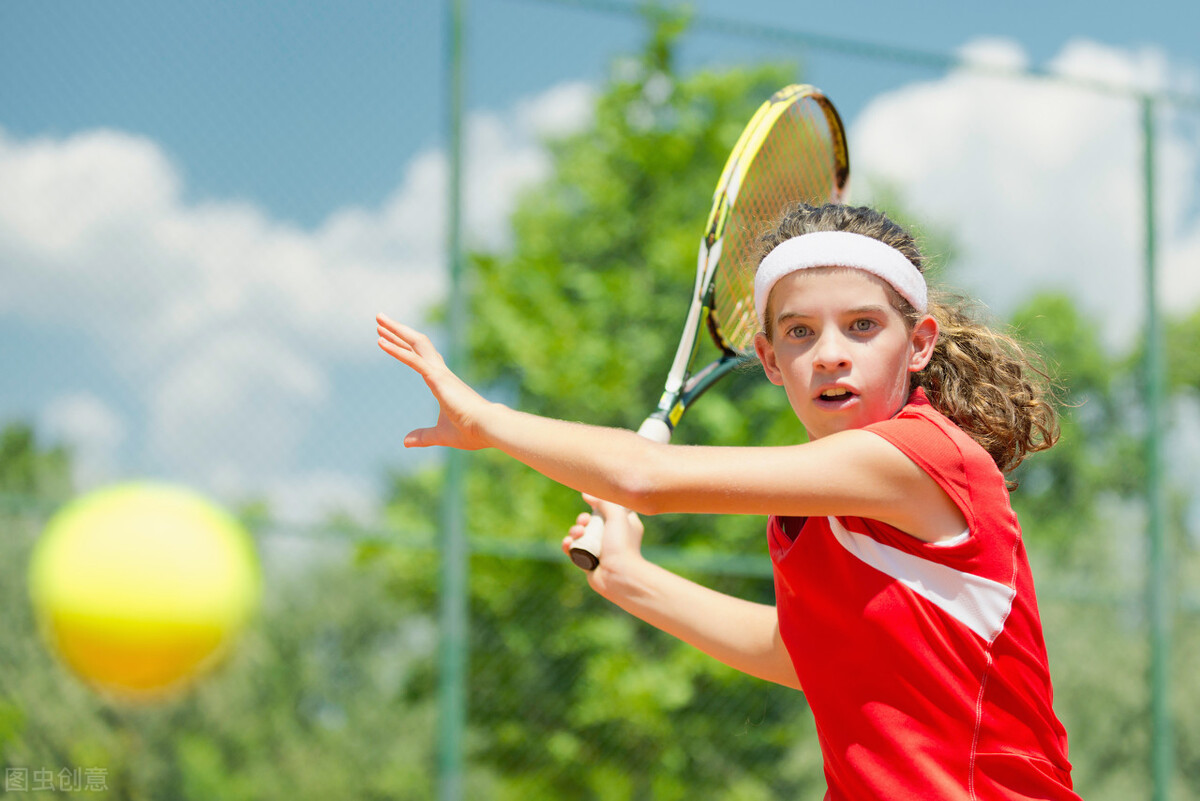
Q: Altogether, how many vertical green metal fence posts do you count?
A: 2